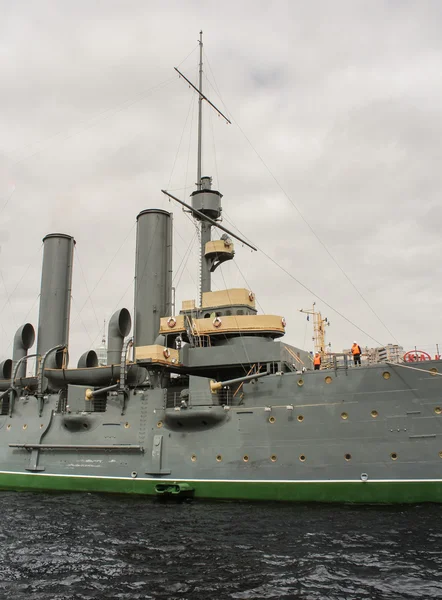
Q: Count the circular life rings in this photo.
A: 5